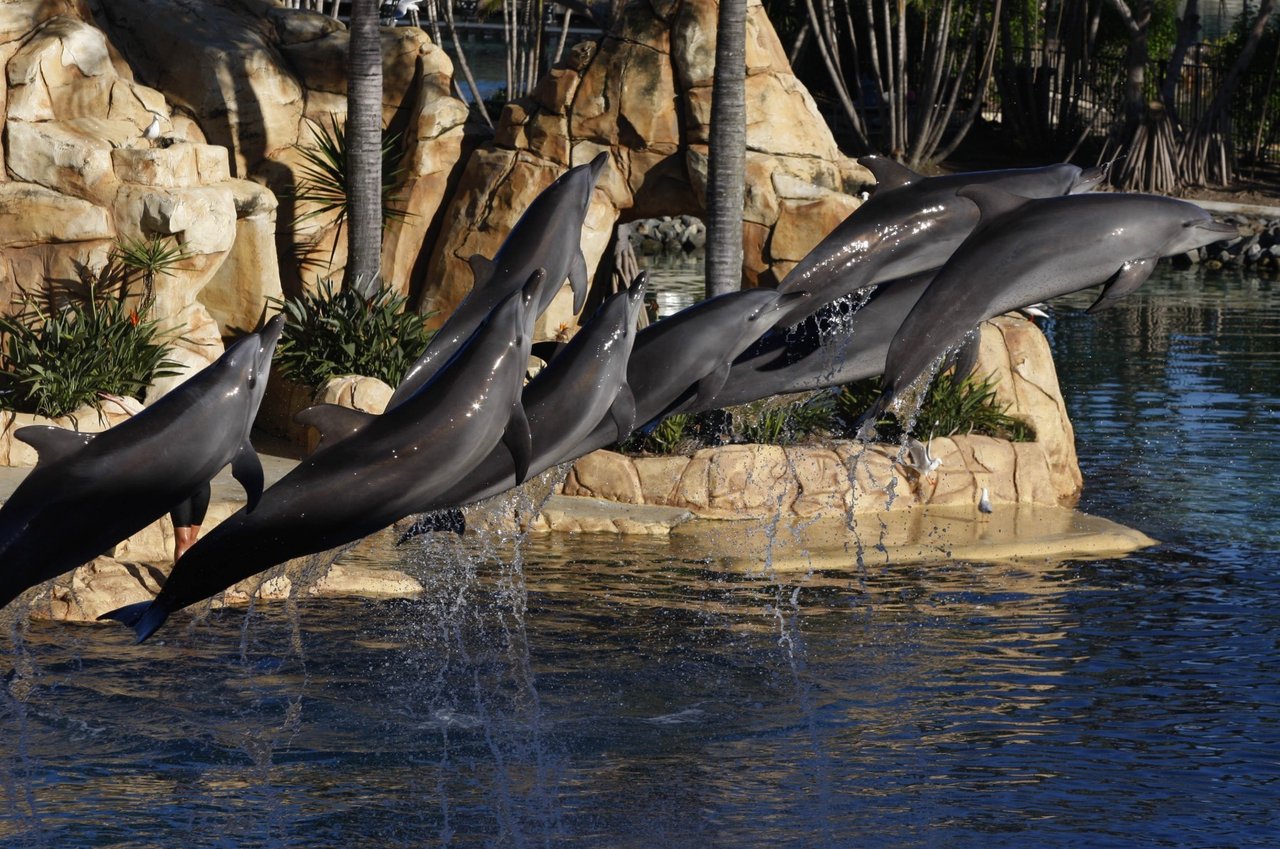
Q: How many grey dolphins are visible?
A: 8